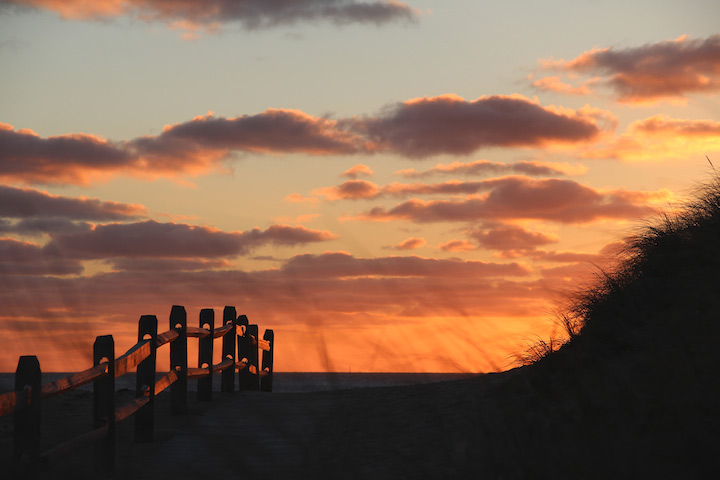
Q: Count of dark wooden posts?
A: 9